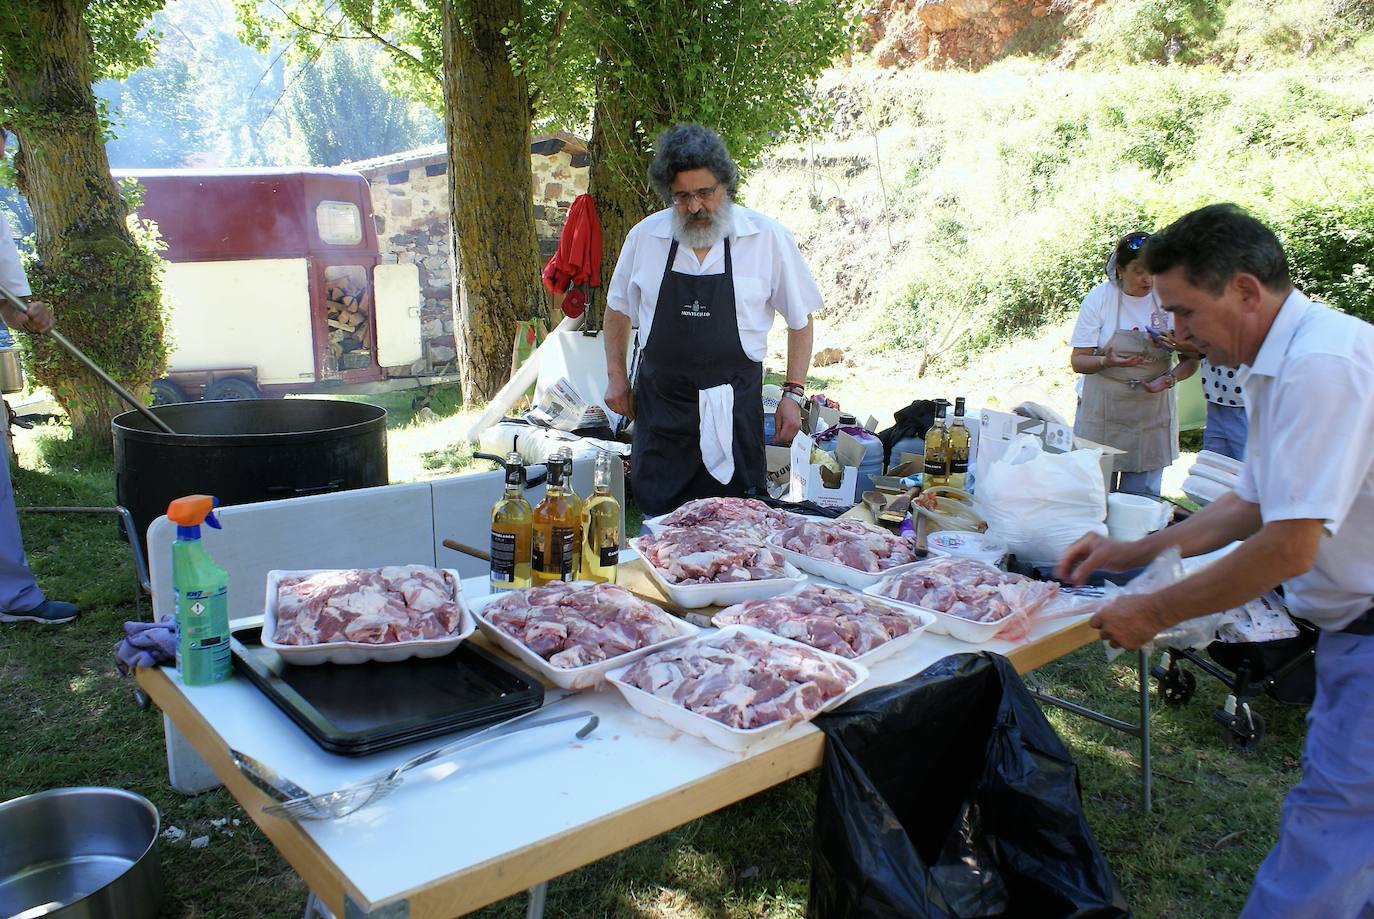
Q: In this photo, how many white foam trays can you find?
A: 8